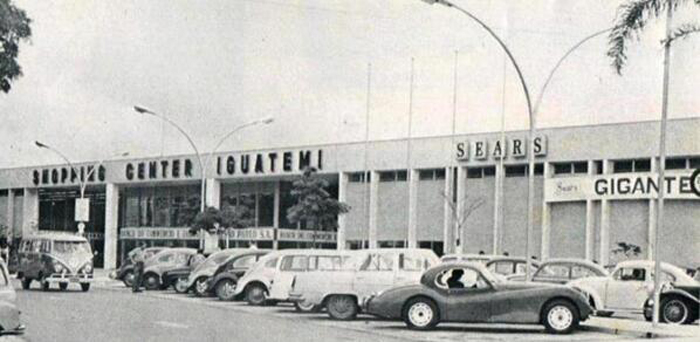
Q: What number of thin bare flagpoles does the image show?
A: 4